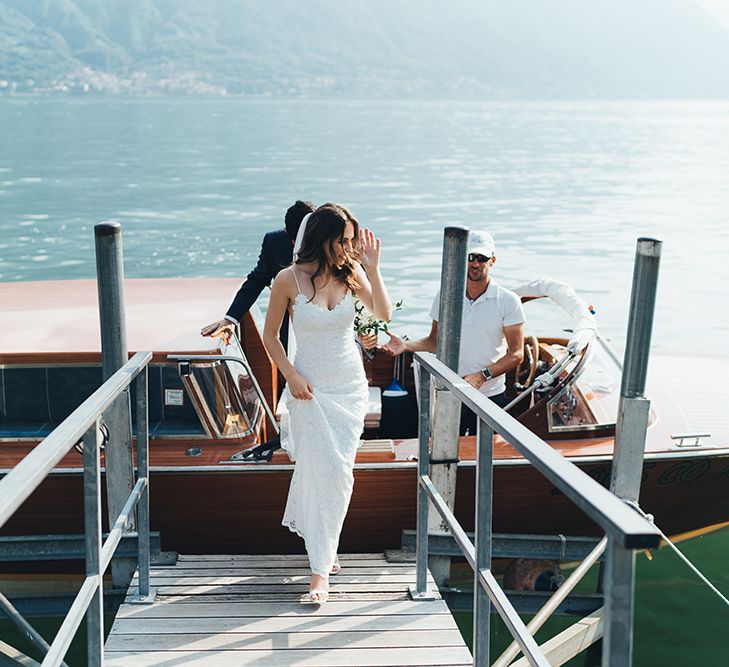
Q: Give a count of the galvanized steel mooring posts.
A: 3